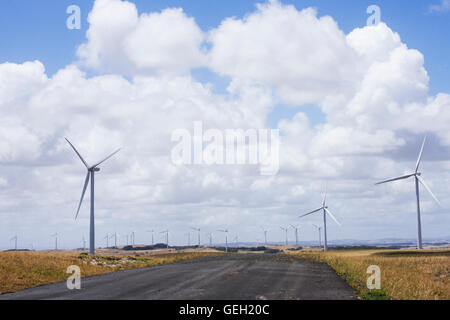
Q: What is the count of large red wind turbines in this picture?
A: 0